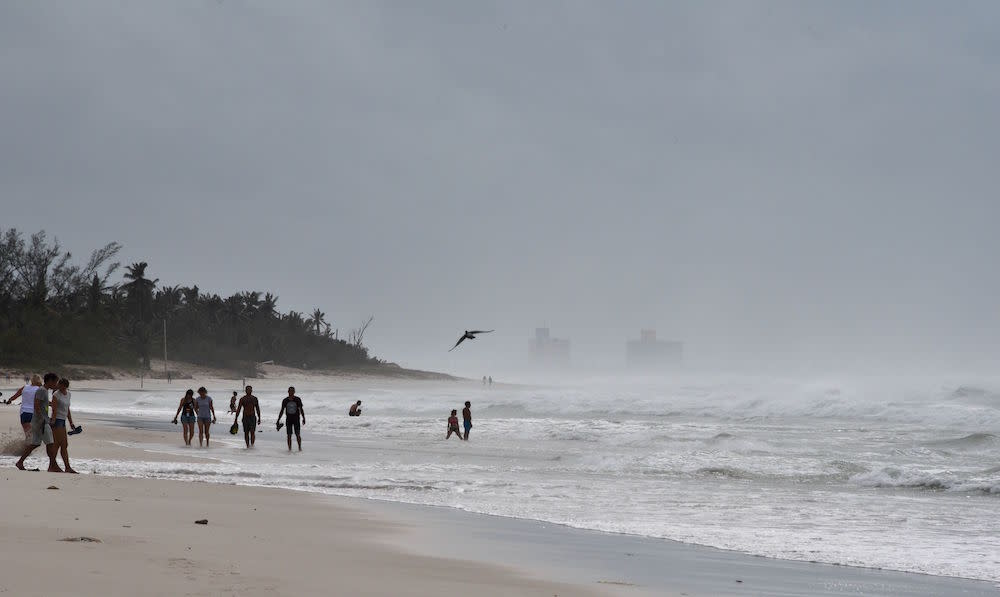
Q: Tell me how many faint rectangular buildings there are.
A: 2